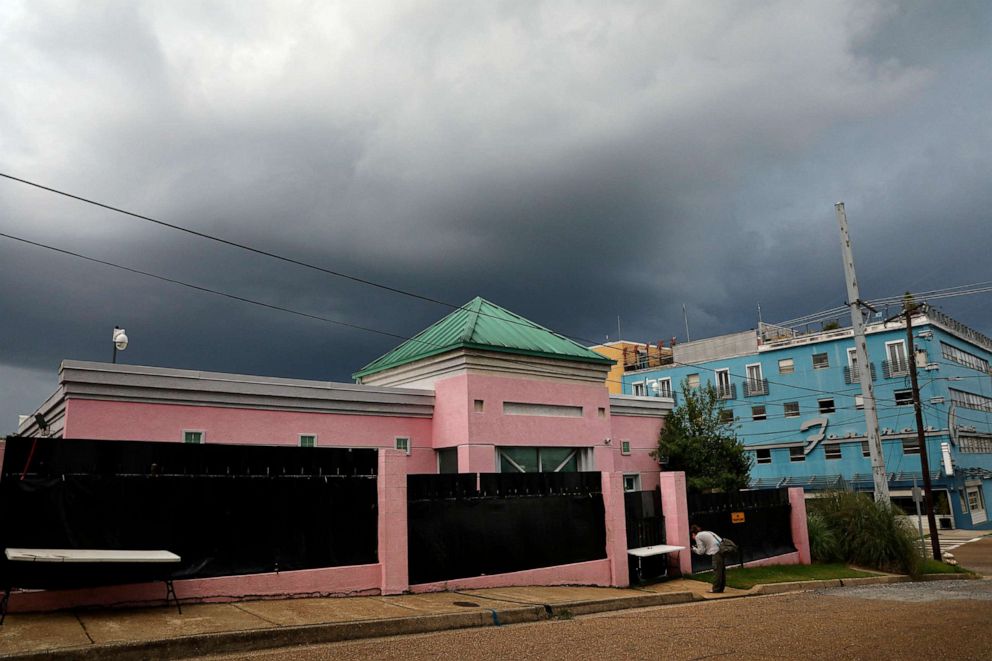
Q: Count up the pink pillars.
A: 4